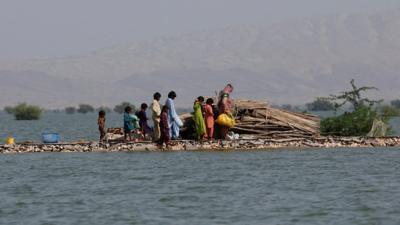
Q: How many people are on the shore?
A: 9